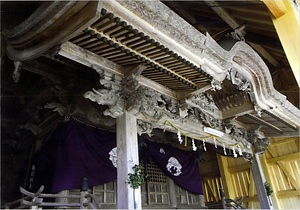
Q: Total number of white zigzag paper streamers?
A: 7